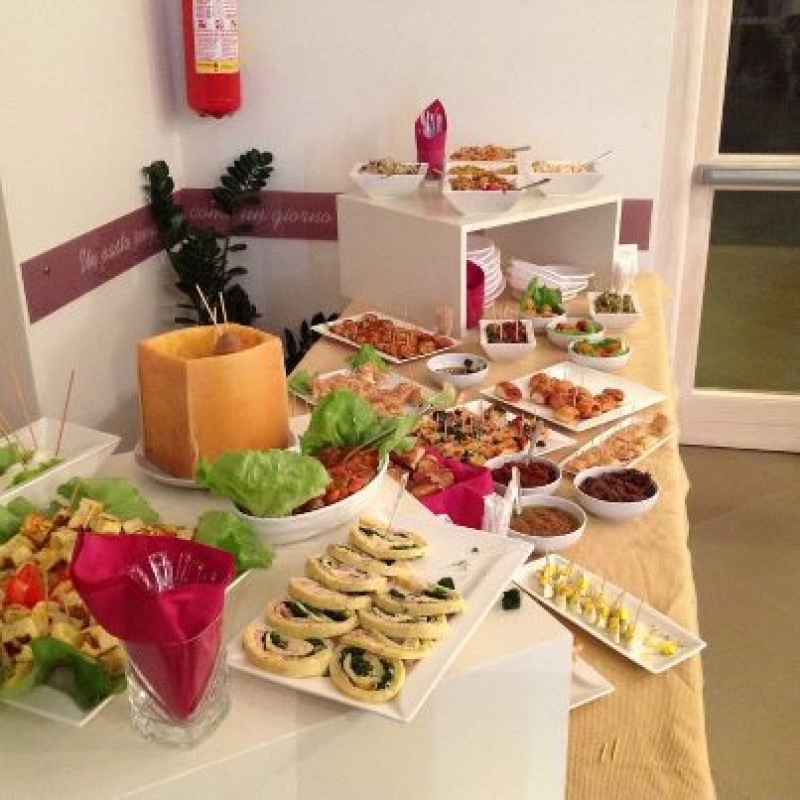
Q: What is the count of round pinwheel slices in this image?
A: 10